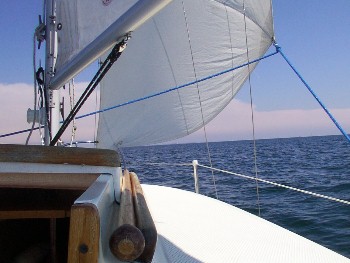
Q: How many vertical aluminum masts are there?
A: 1